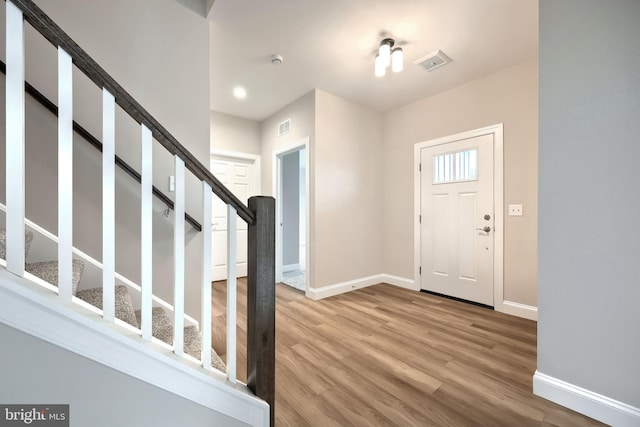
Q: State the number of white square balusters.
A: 7